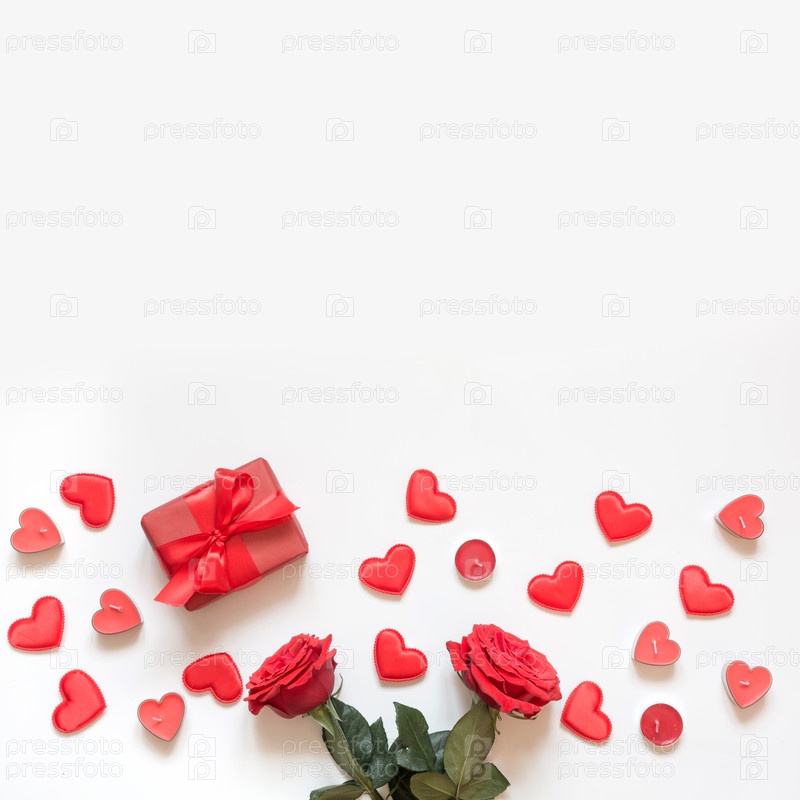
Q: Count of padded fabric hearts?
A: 11